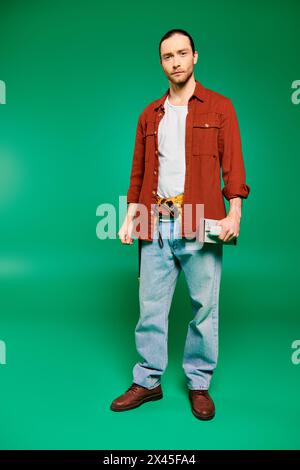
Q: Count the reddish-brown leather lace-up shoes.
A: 2